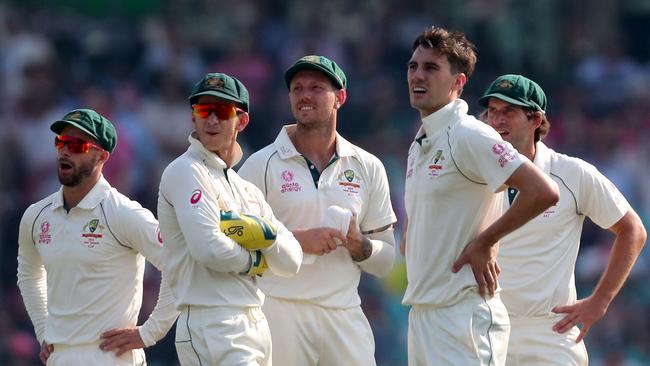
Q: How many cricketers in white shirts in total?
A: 5